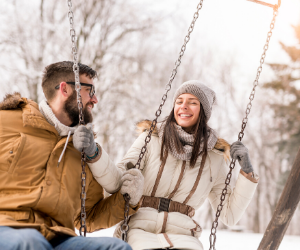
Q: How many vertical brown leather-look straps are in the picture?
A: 3